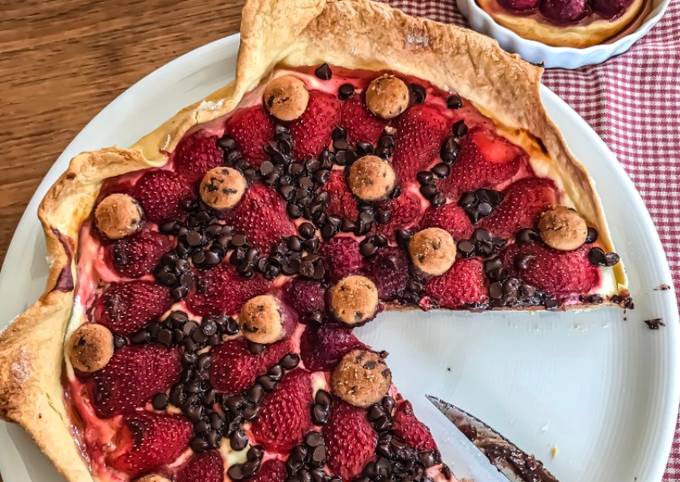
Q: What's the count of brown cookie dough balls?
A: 12